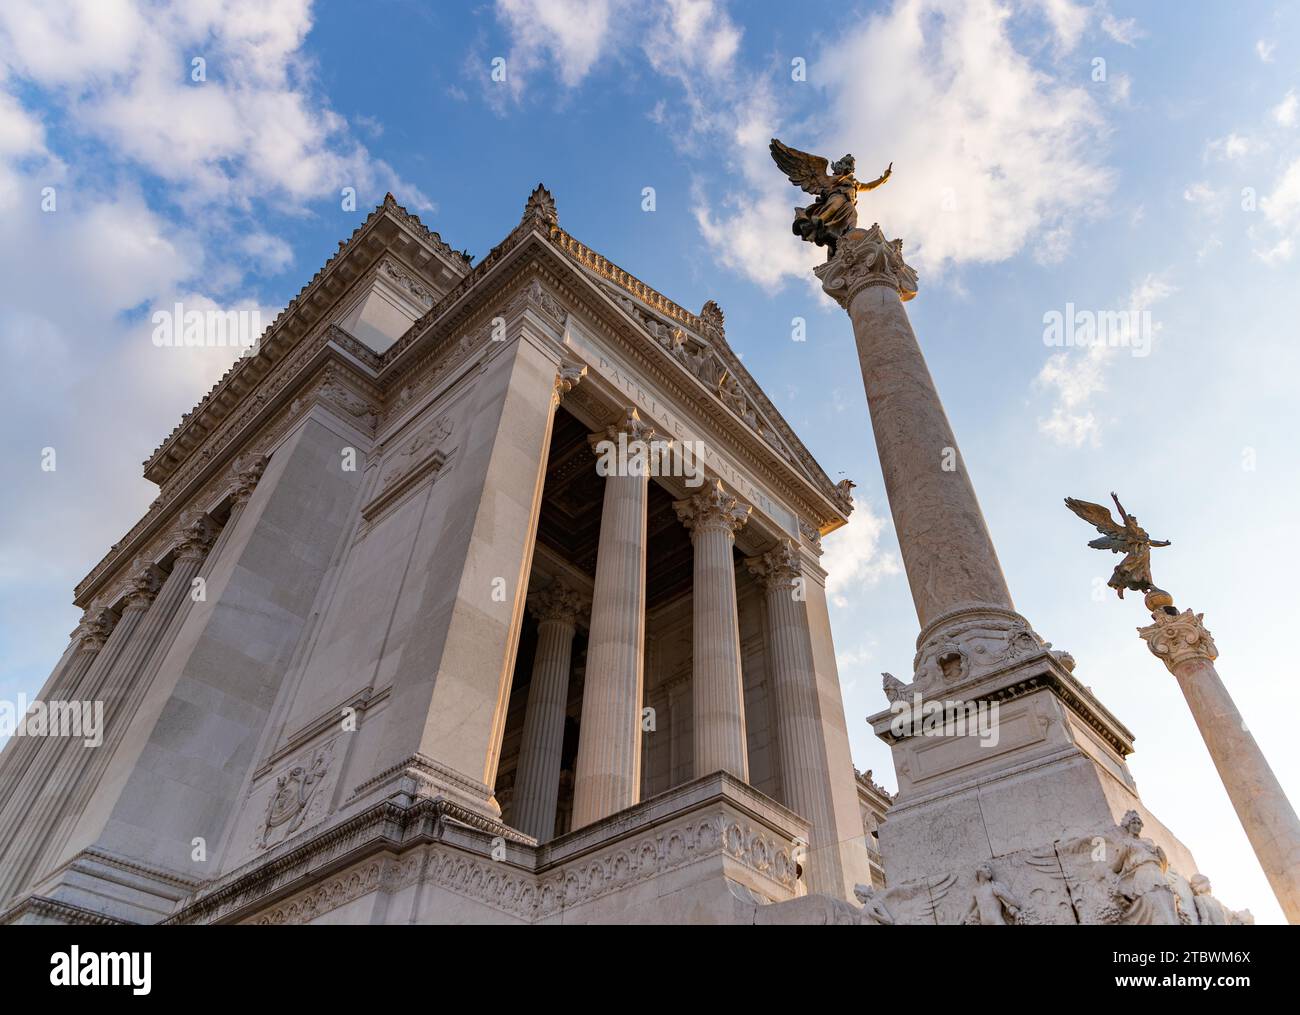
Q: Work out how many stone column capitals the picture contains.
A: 11